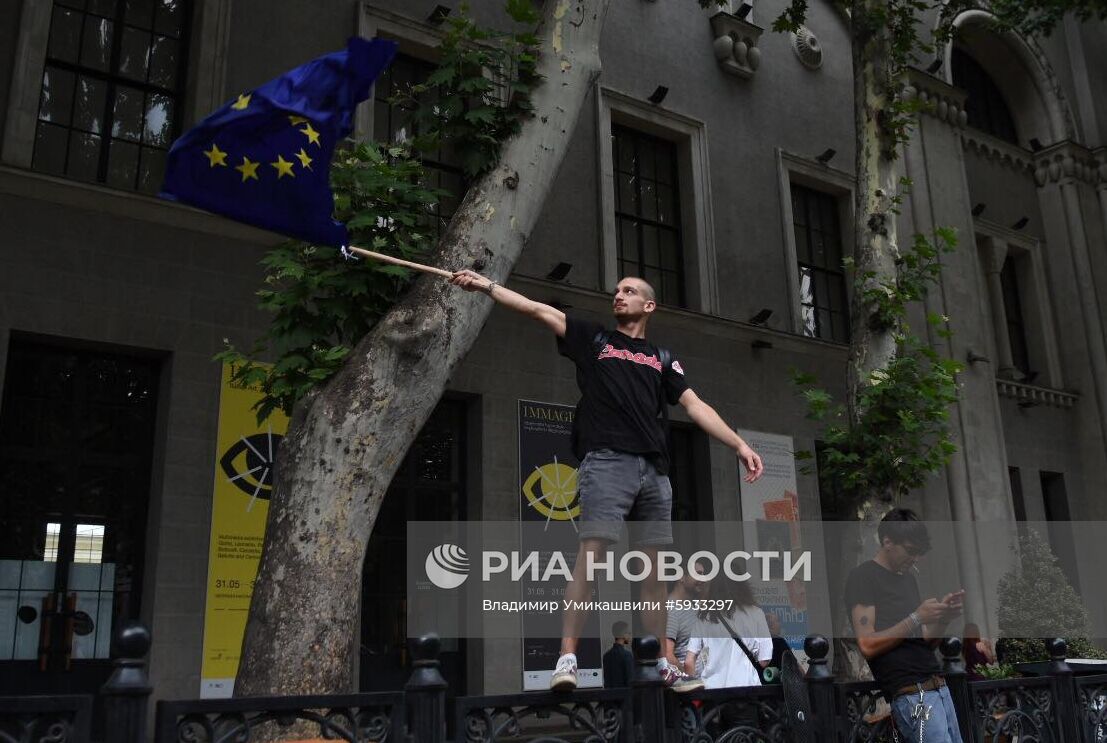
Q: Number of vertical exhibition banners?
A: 3